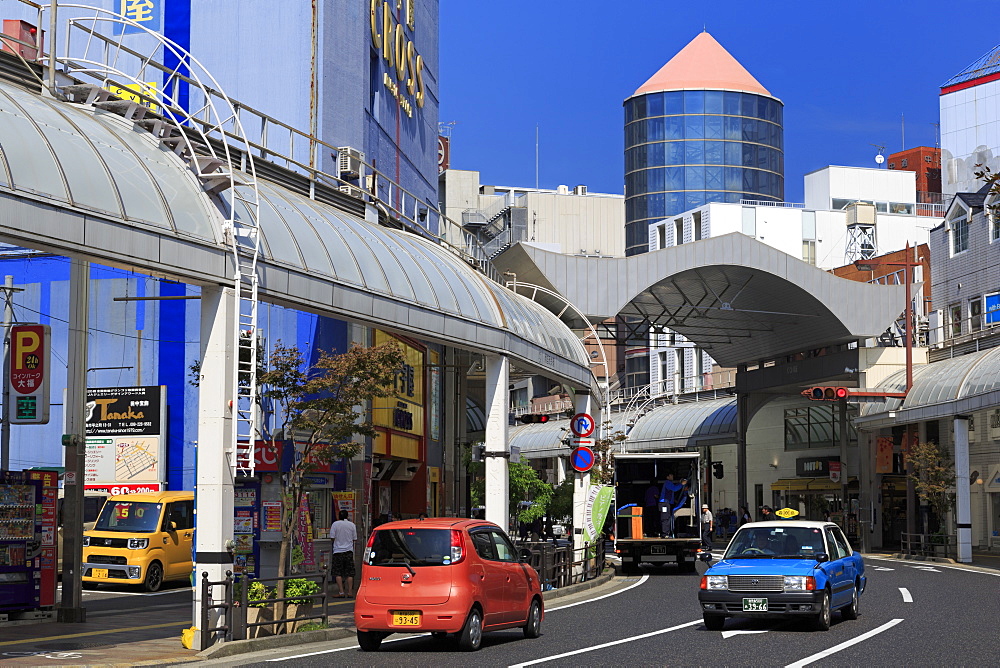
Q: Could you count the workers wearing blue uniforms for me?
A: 2